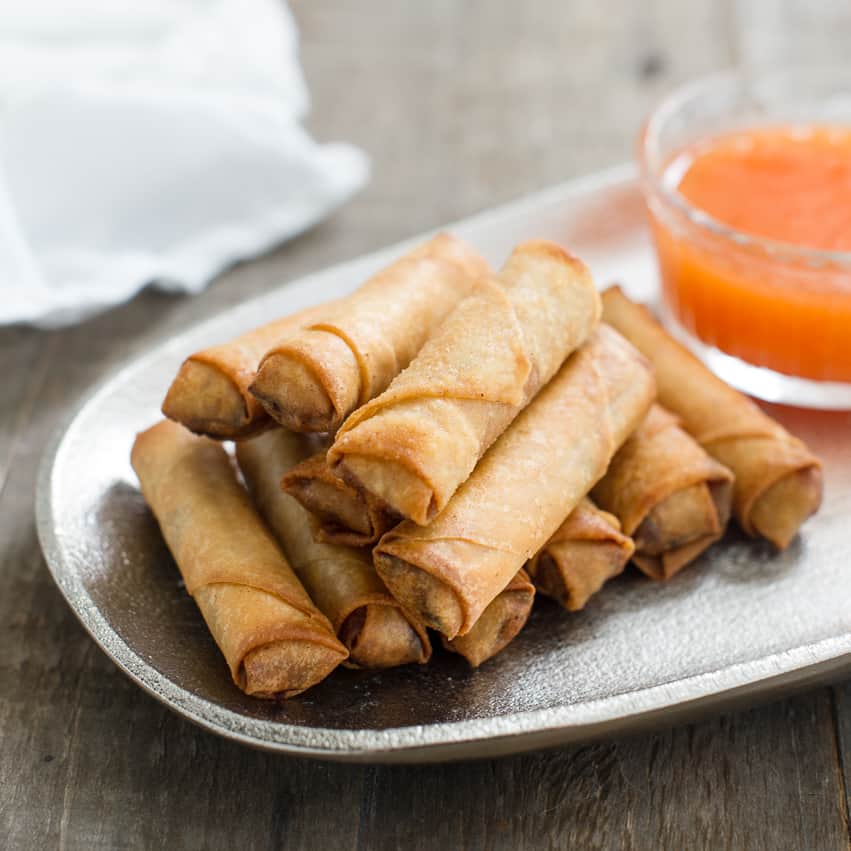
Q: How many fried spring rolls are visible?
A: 11